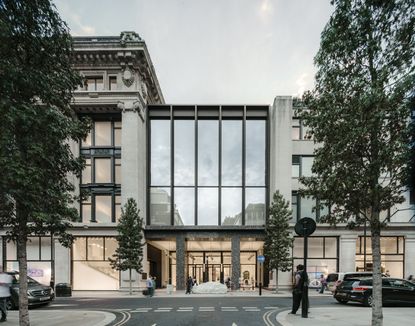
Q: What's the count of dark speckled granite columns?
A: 2